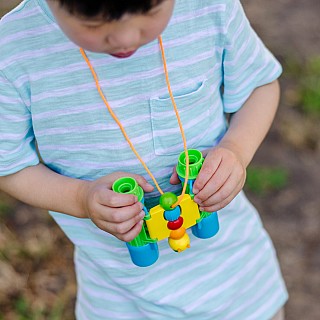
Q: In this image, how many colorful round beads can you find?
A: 5